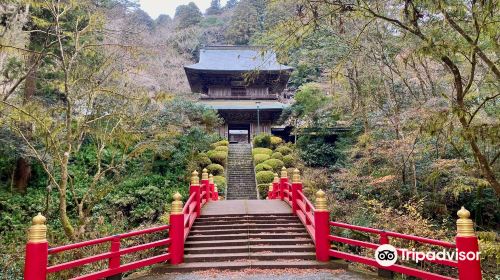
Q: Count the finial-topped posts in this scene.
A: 12